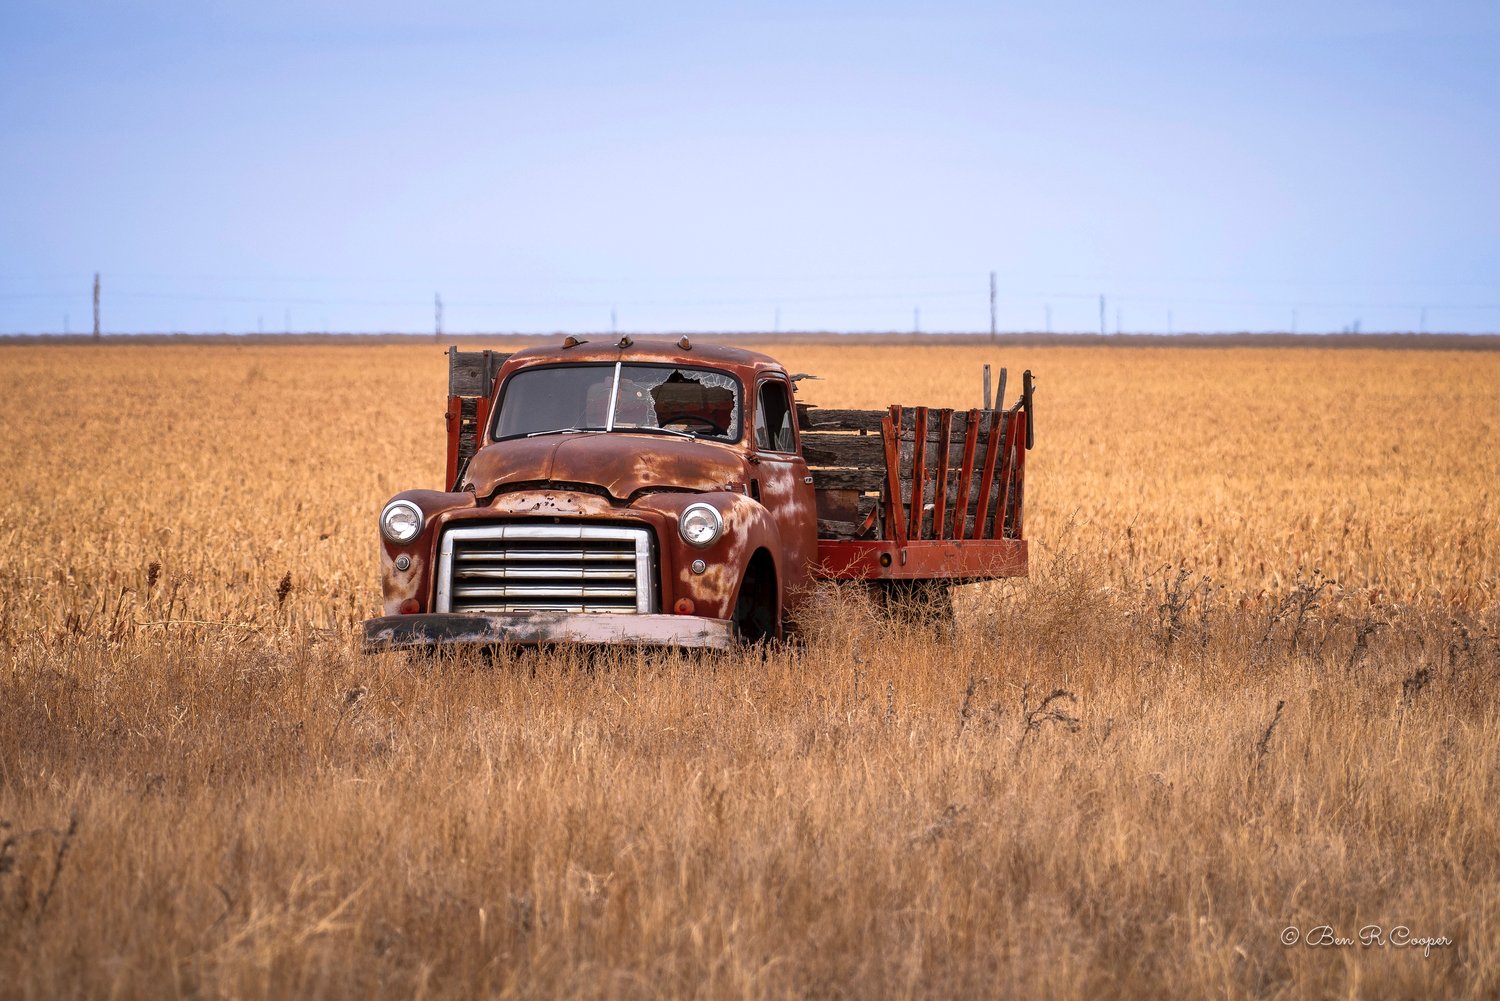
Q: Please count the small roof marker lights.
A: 3